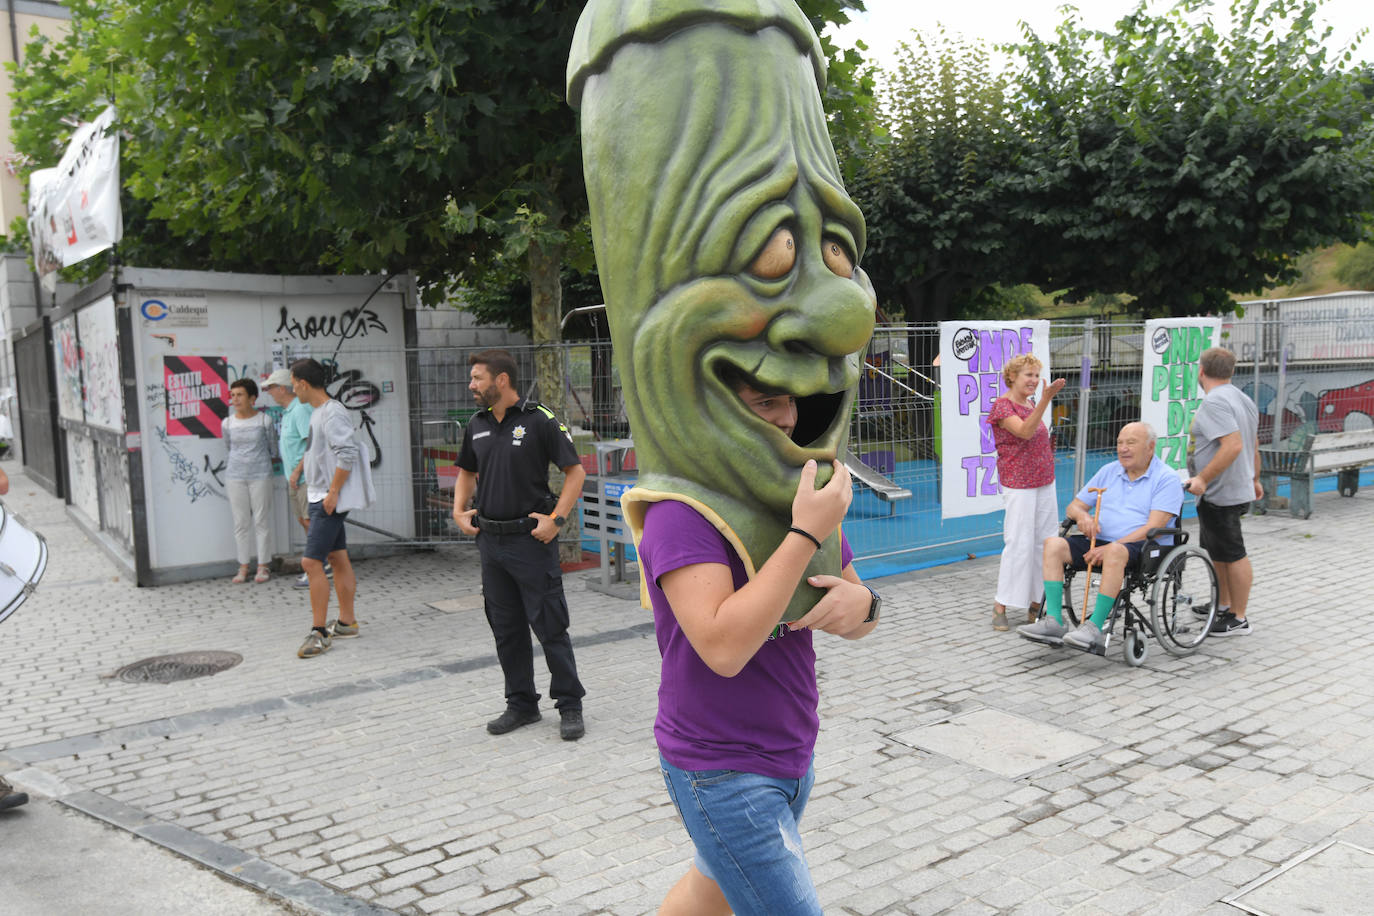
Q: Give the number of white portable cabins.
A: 1